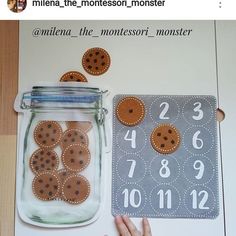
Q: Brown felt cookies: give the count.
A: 12